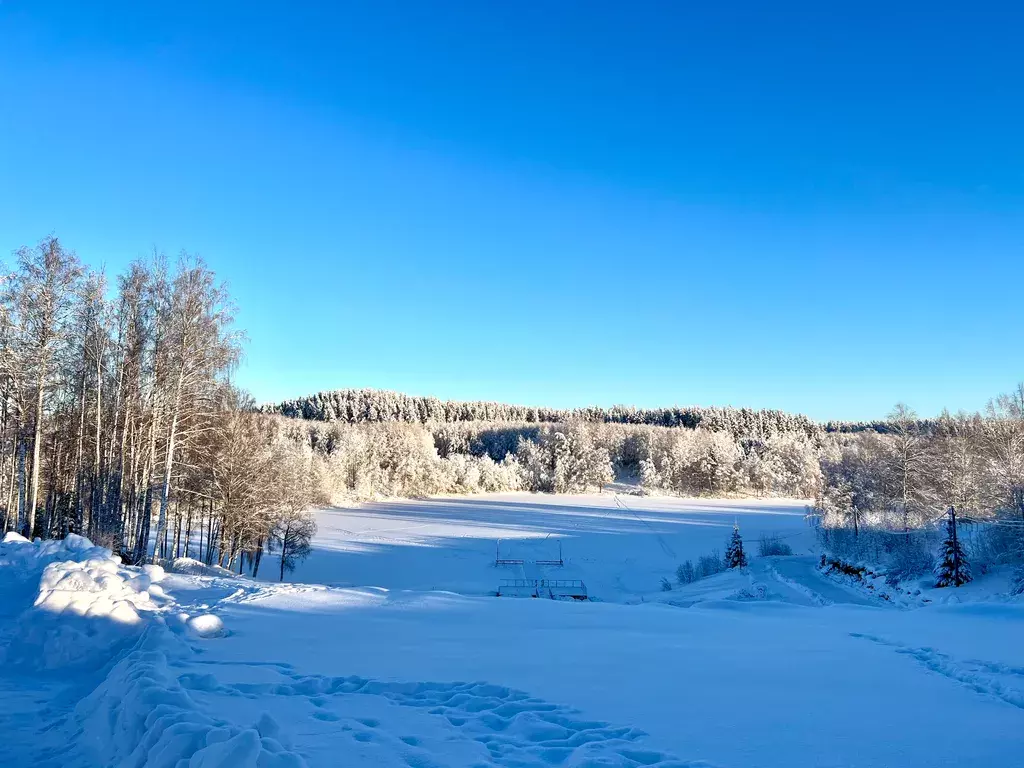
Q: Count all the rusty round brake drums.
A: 0